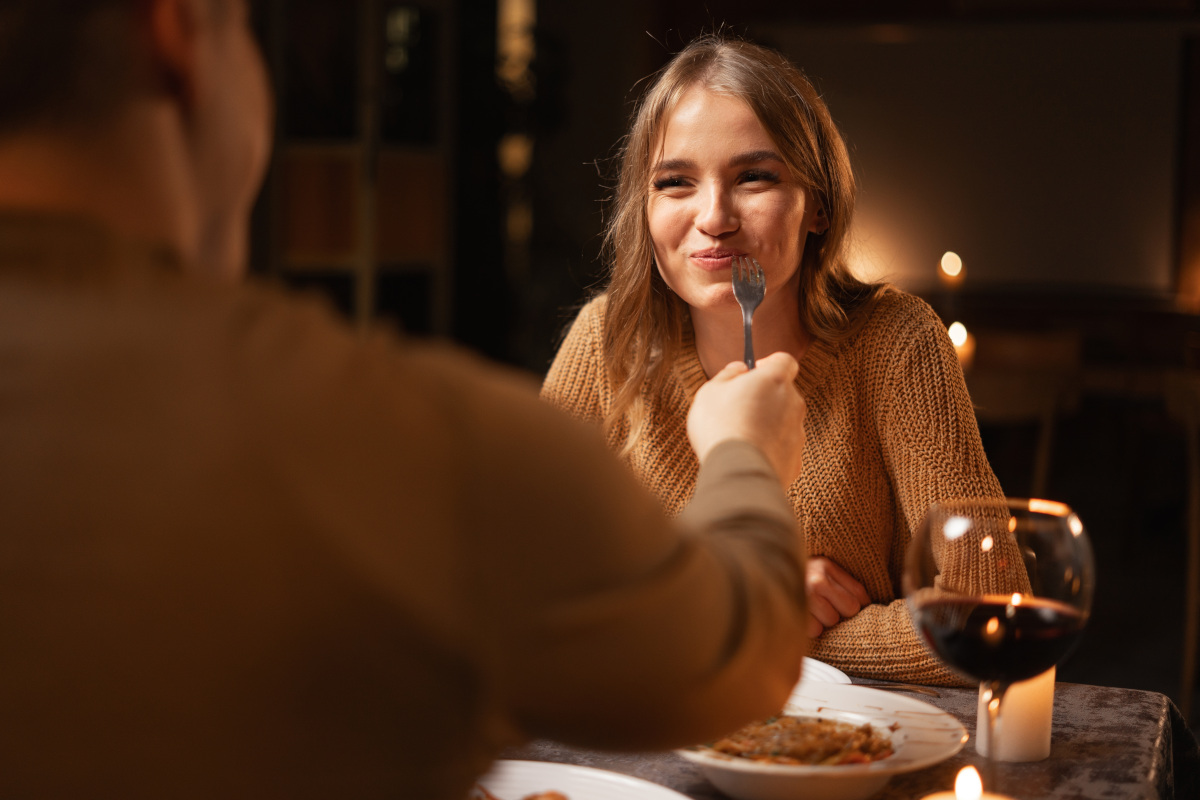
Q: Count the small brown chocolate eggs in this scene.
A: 0